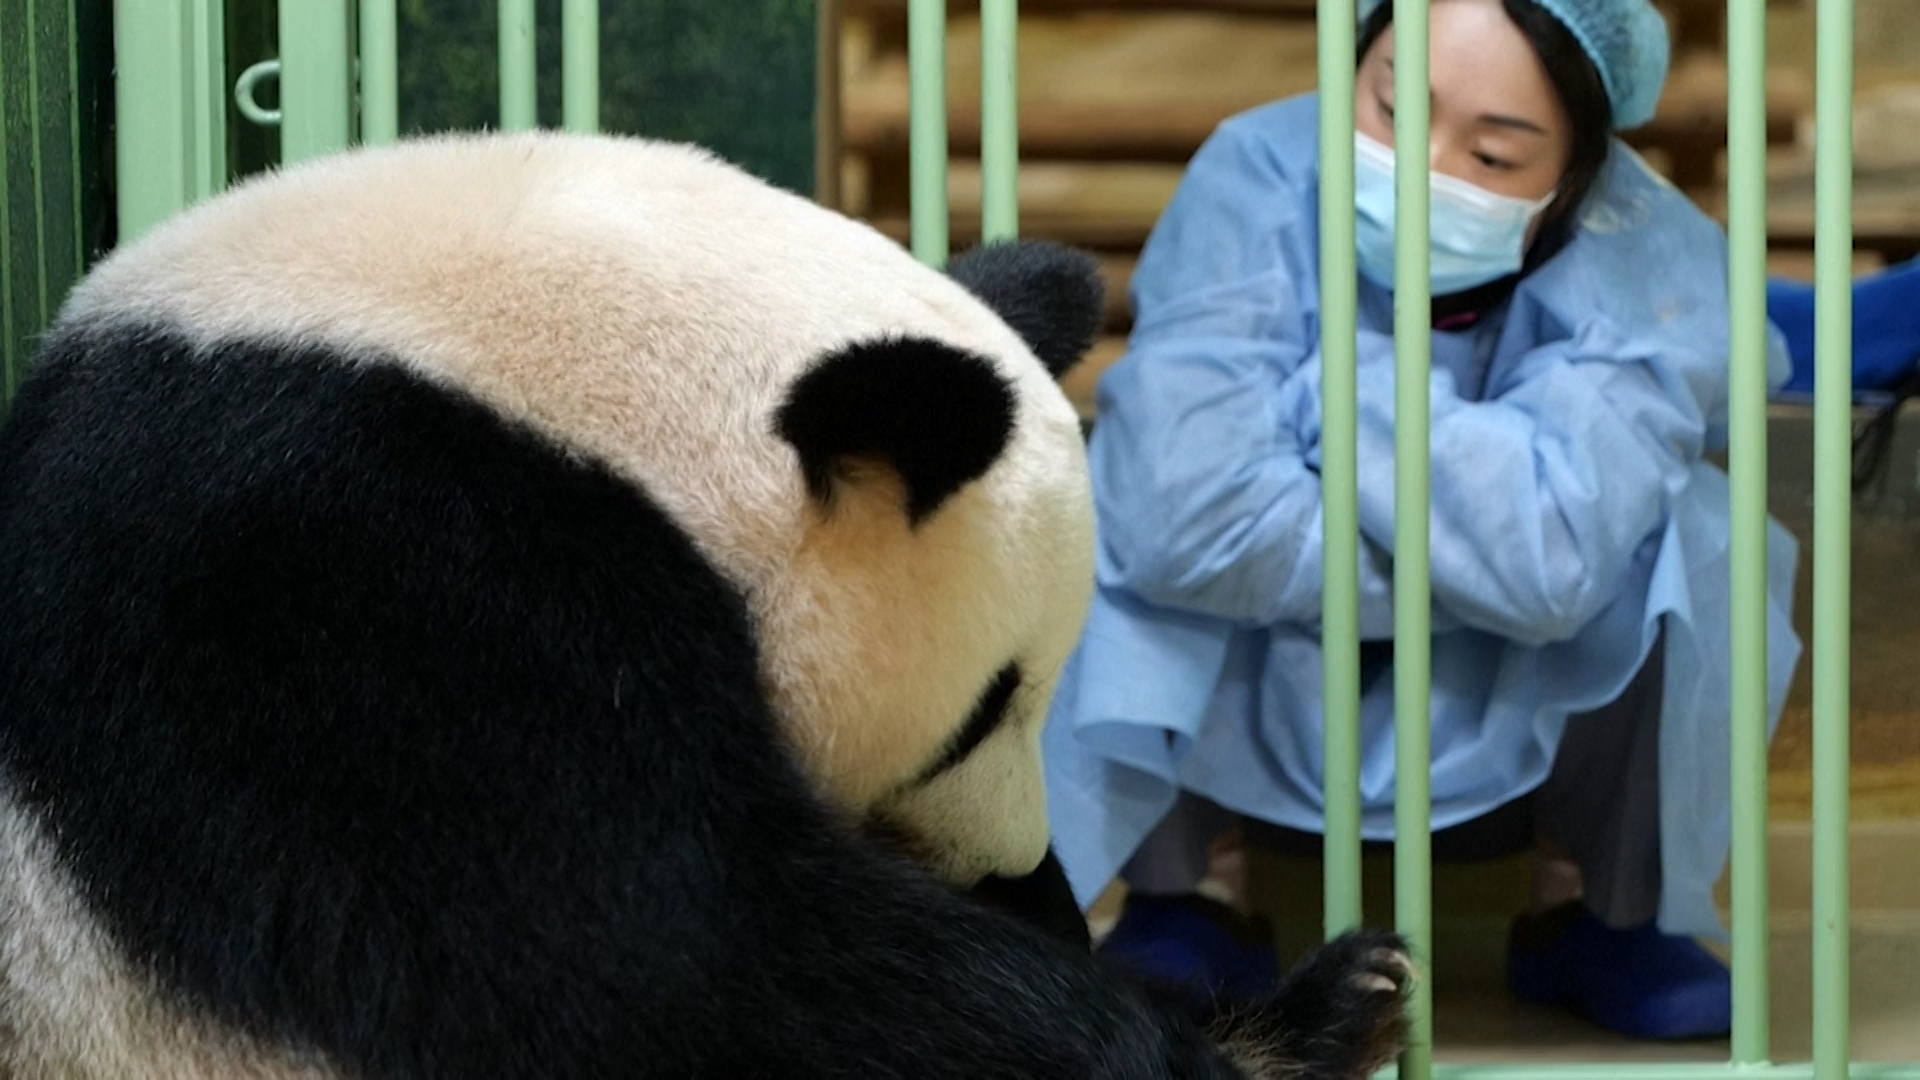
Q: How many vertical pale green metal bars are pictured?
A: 11